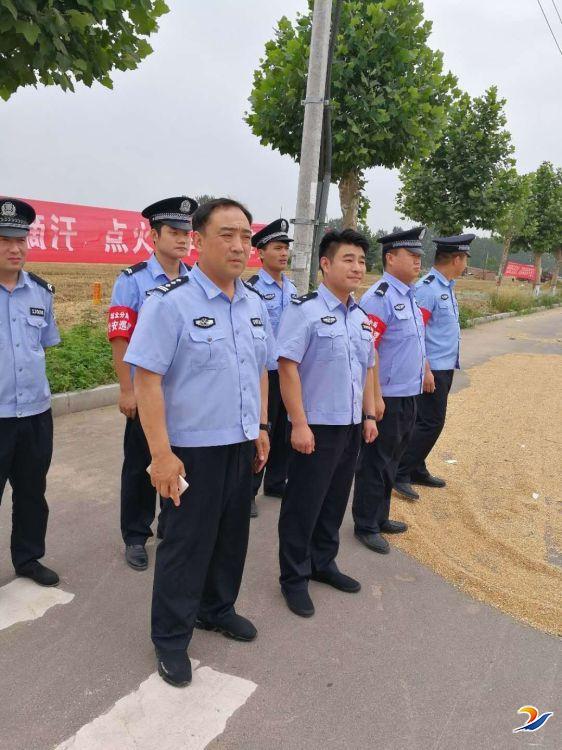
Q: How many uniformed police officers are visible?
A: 7